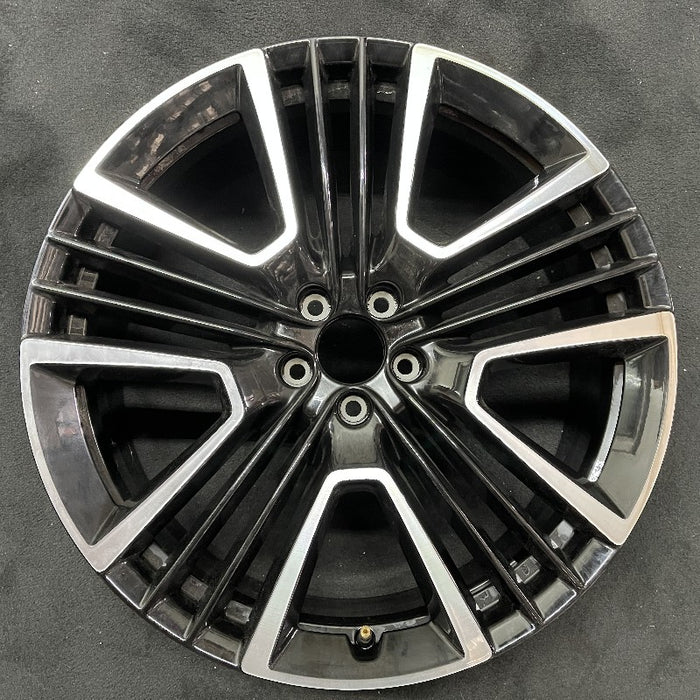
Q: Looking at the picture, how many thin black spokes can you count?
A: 10